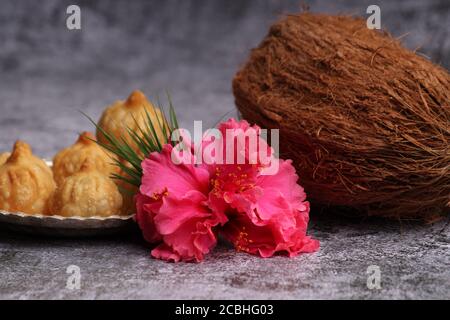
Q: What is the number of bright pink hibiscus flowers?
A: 3